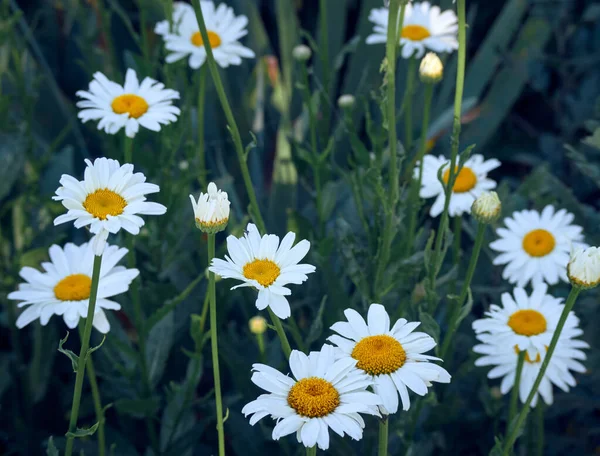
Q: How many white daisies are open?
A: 12